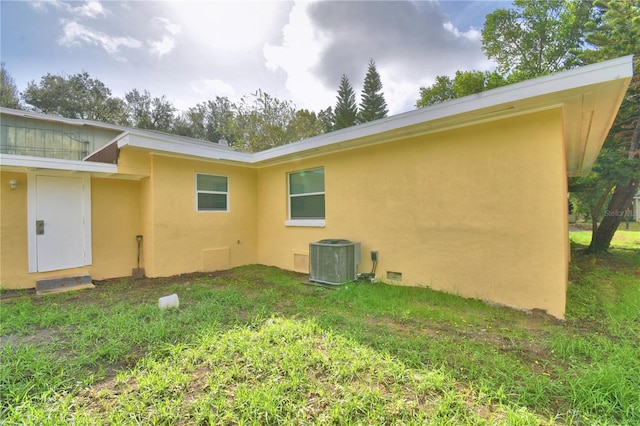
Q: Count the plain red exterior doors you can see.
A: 0